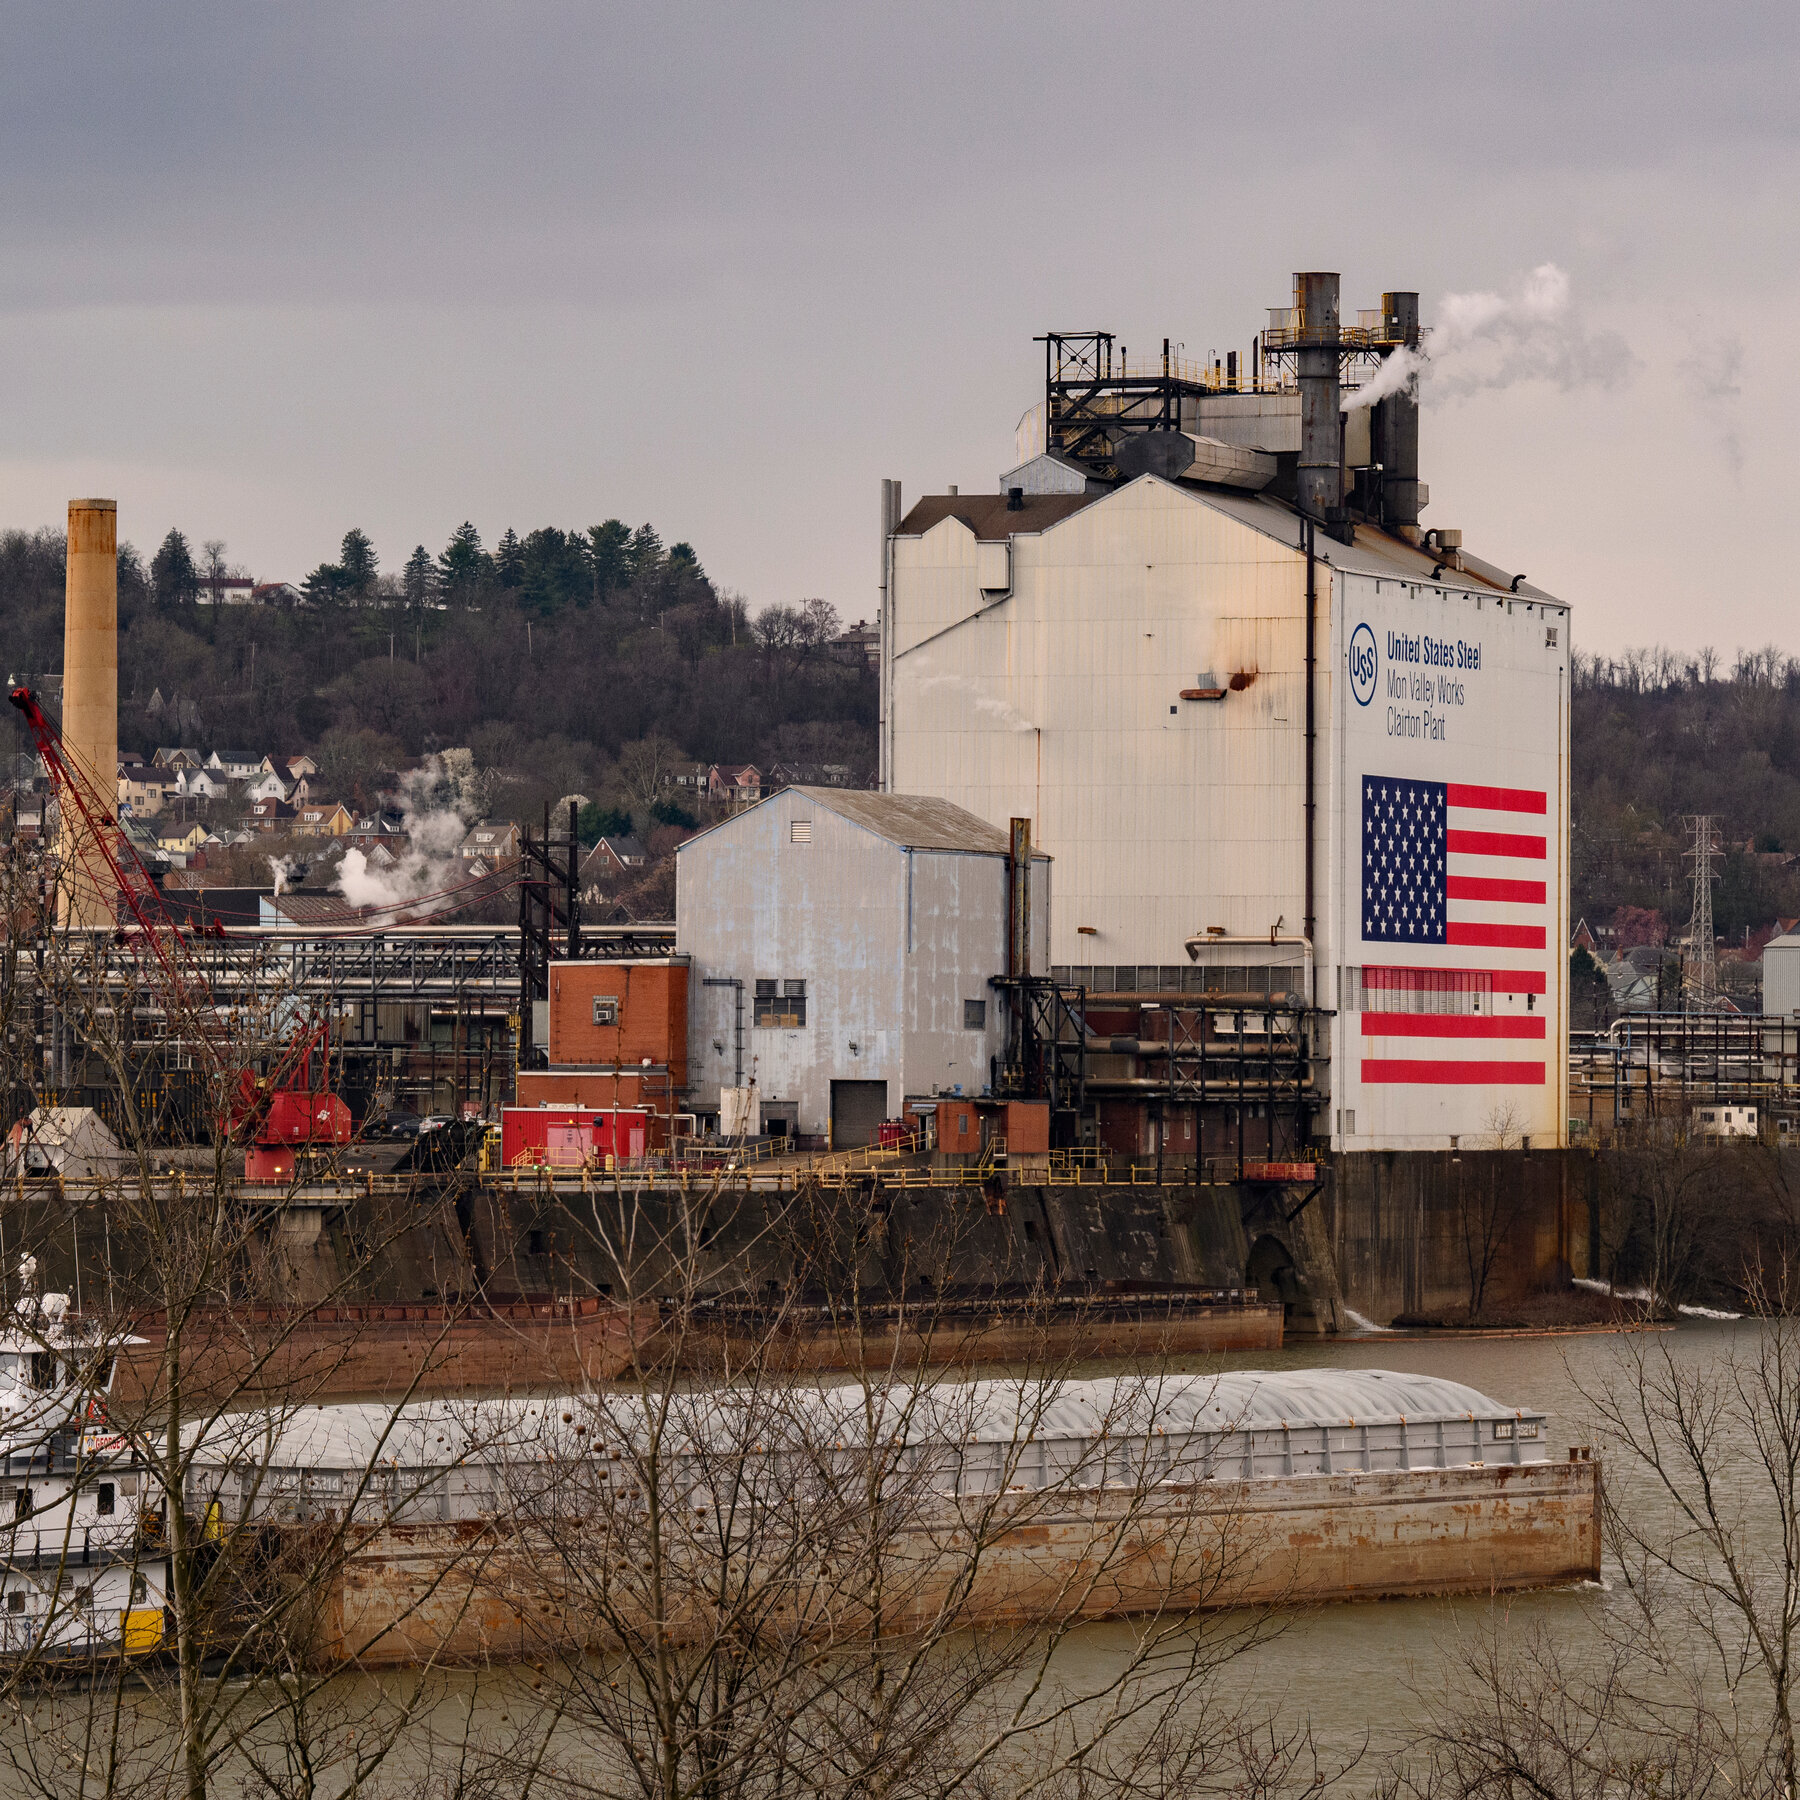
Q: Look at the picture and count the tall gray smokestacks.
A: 2